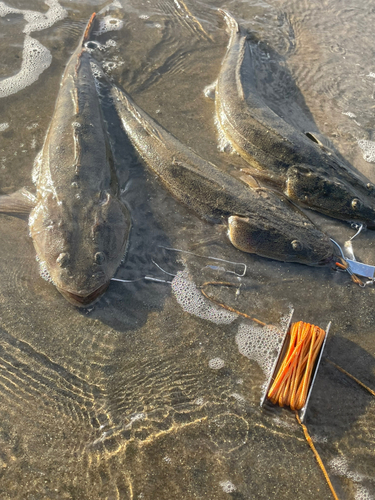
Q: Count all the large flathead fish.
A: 3